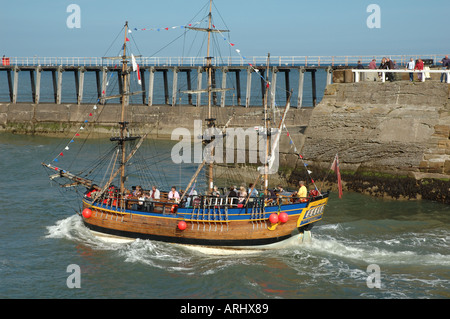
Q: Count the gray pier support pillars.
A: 14